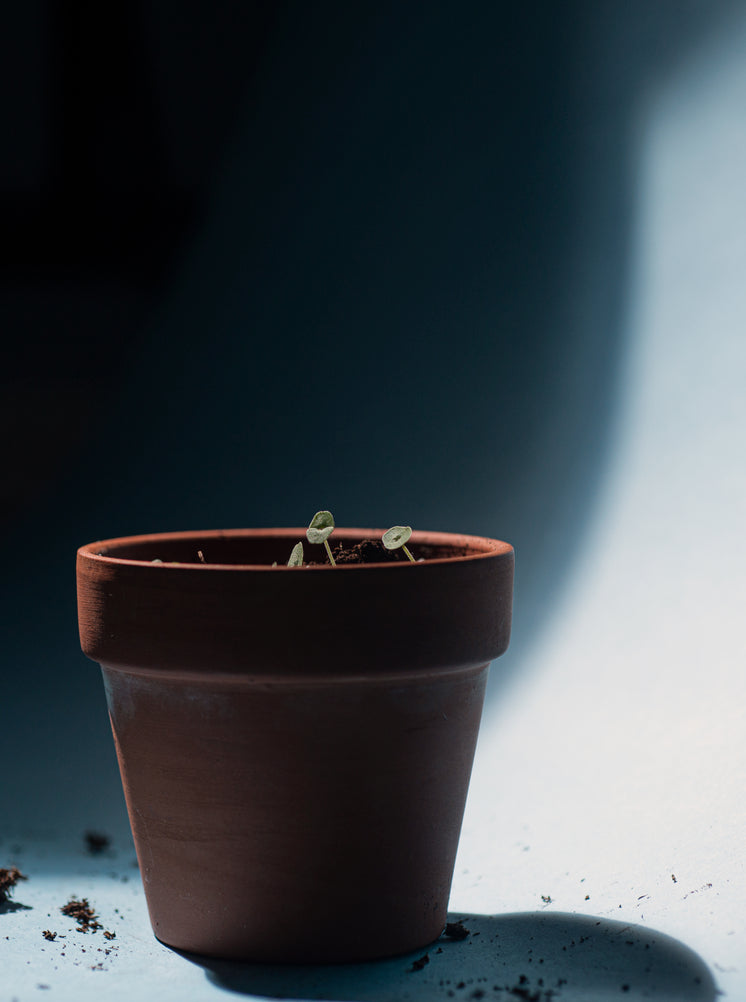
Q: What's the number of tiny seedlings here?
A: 3